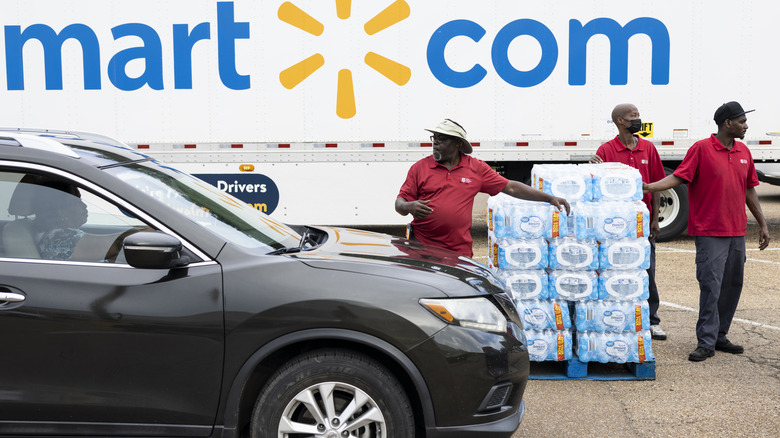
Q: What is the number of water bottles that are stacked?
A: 14